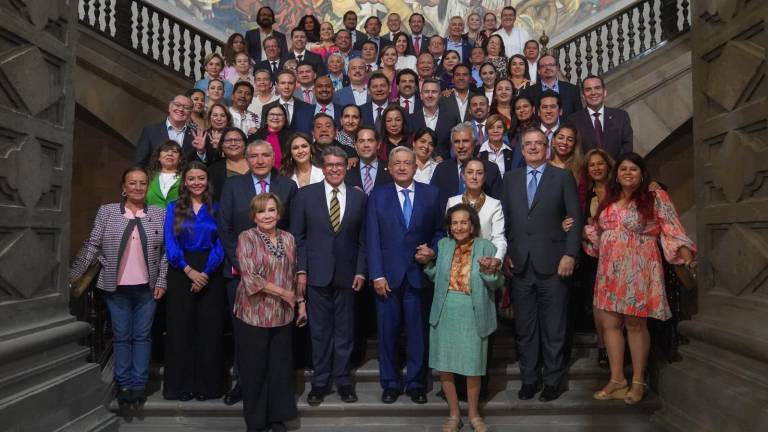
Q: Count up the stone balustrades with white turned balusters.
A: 2